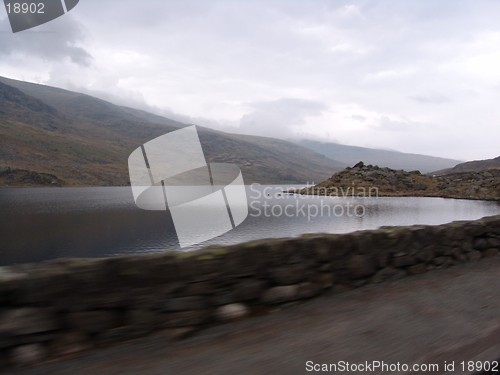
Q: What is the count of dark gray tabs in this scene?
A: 2